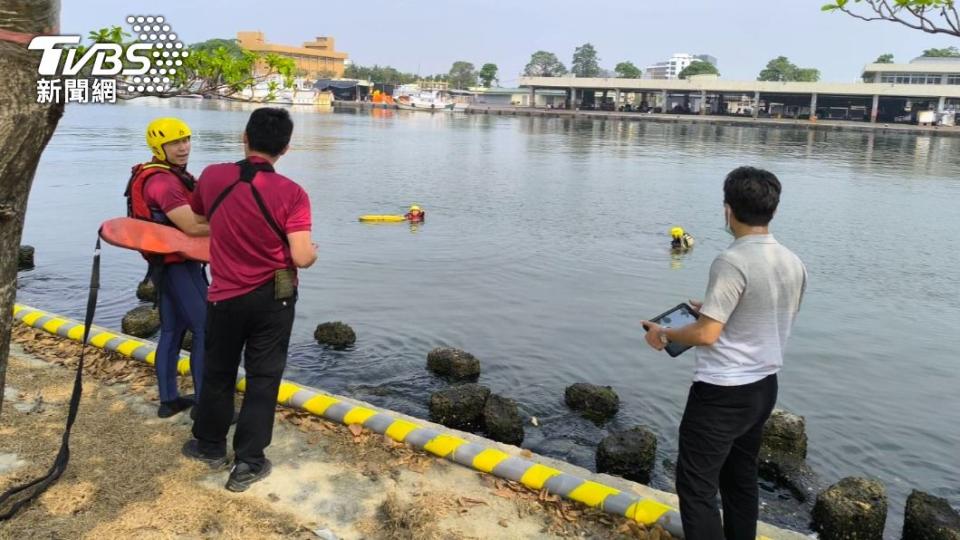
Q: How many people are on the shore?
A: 3